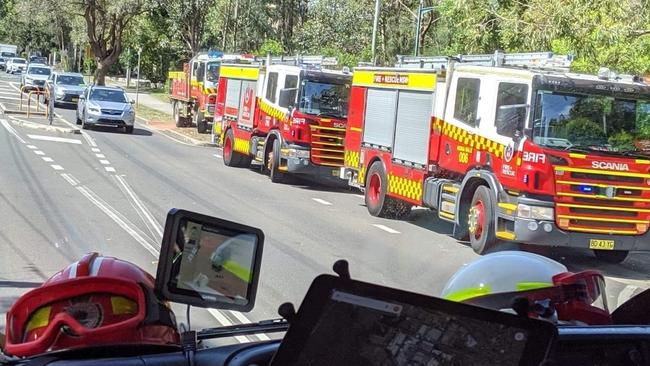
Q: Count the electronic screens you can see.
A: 2